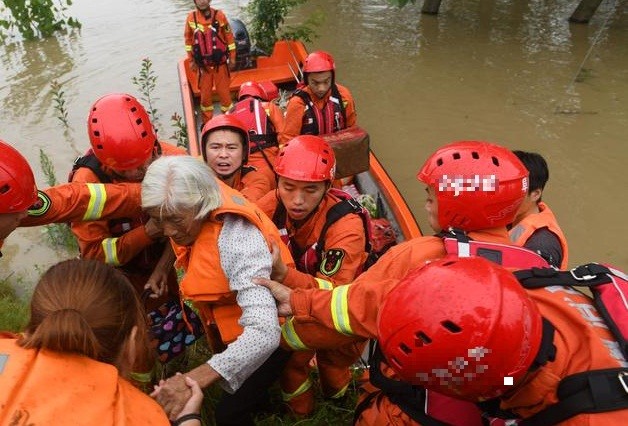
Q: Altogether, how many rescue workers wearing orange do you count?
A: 9